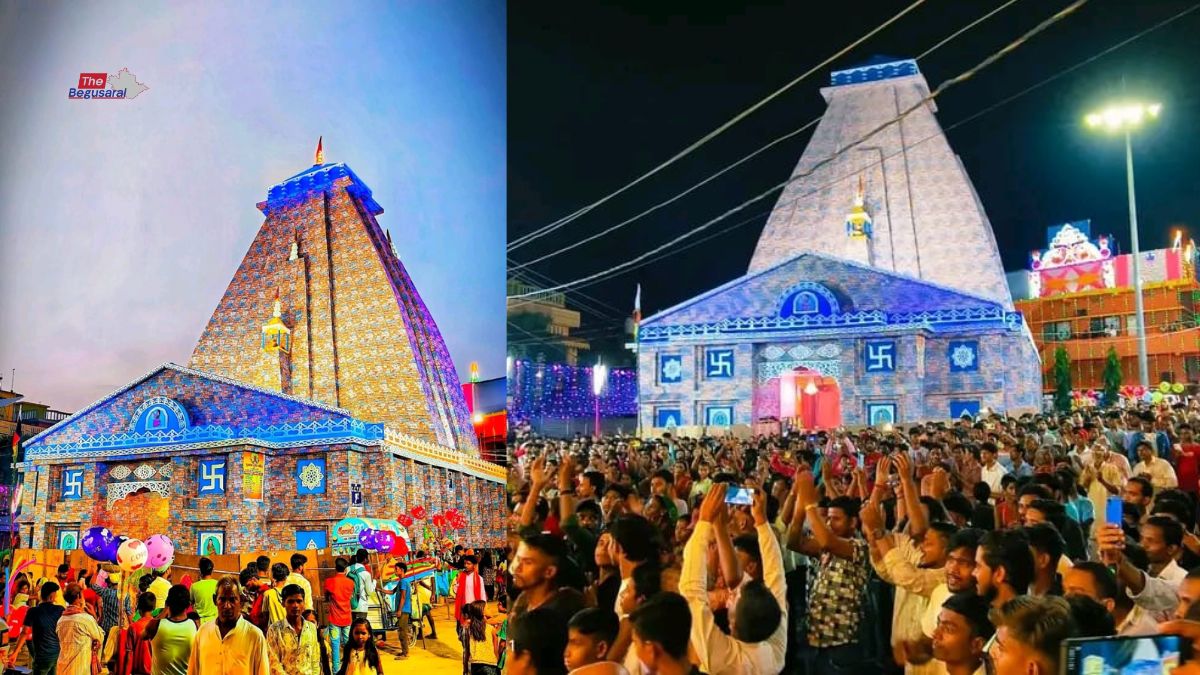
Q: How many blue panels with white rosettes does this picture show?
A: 3